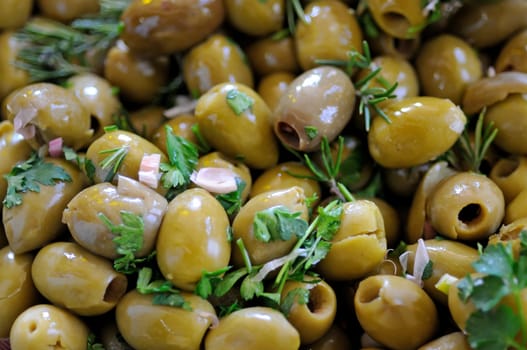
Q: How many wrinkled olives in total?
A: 0